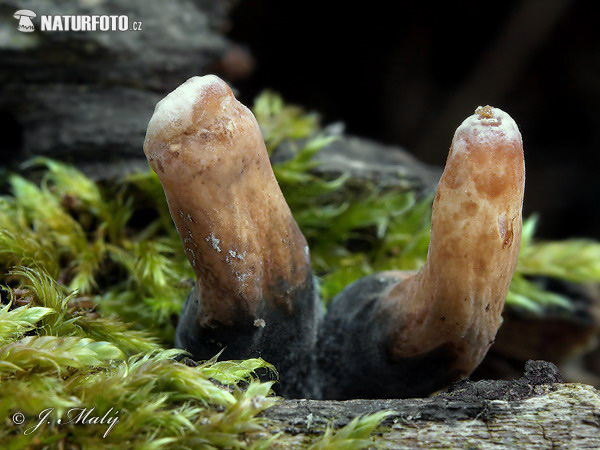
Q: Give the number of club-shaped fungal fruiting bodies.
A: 2